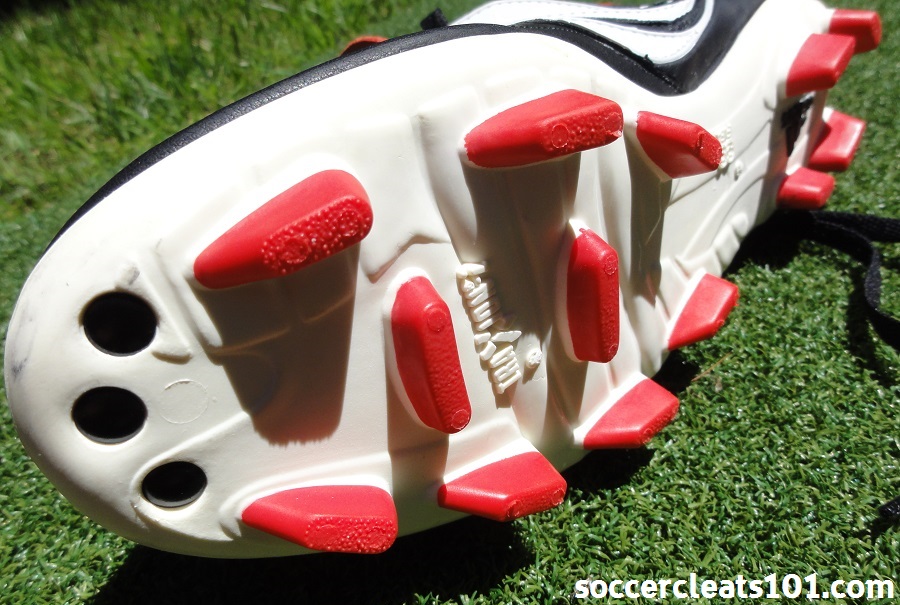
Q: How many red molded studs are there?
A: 13